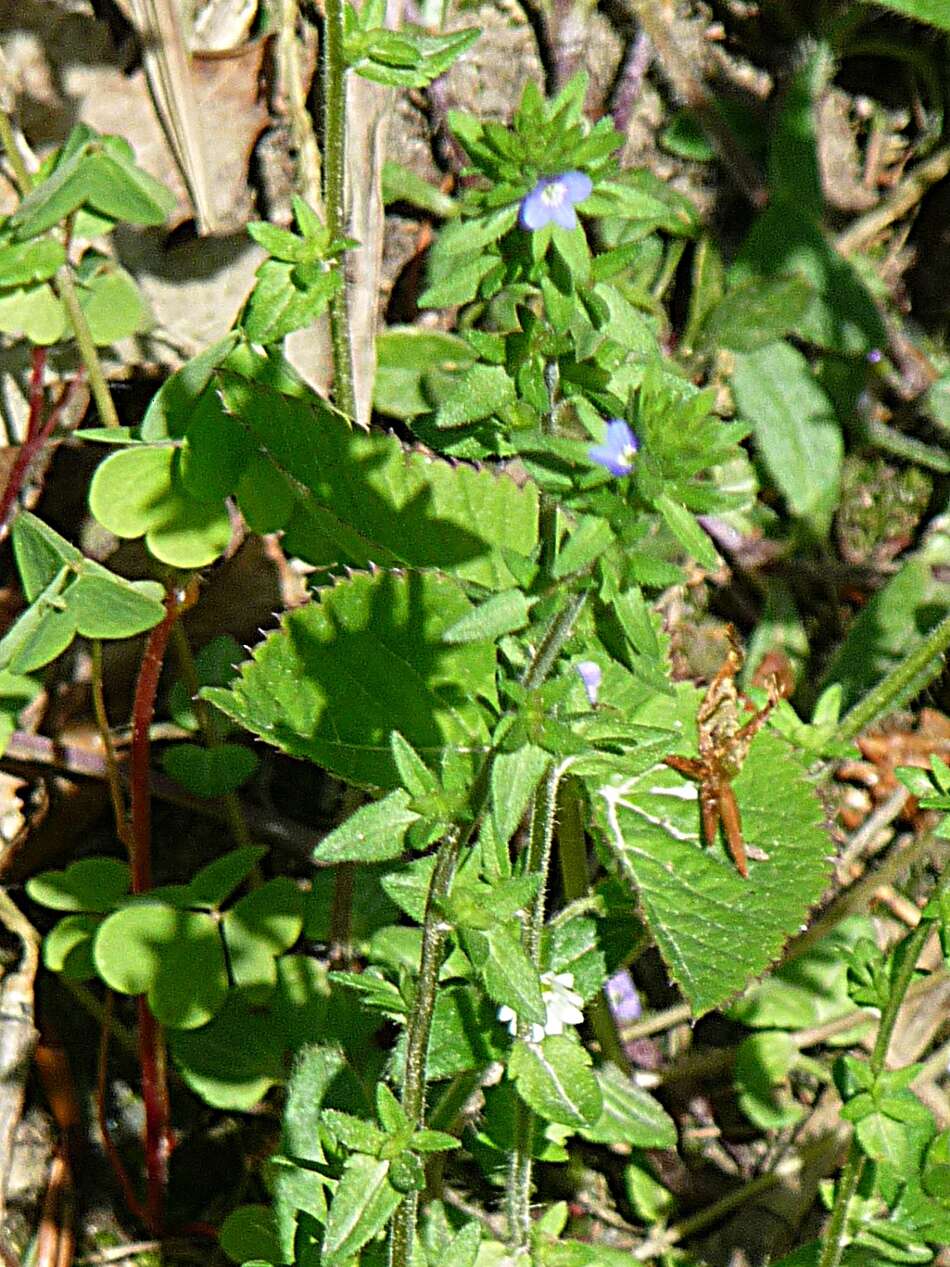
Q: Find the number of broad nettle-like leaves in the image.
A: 3